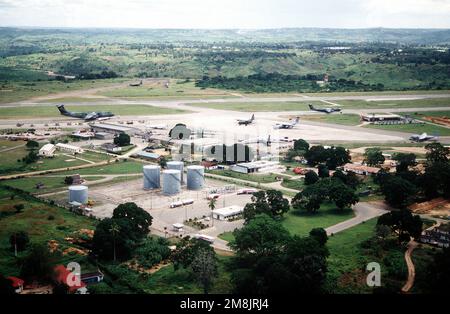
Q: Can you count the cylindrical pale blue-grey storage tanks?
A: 5